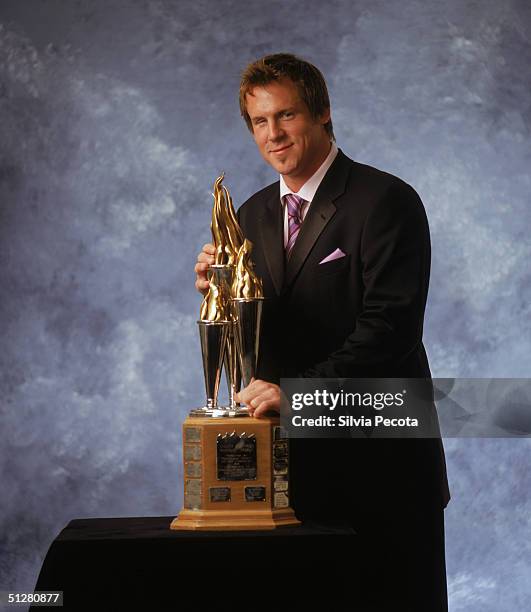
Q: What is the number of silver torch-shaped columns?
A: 3